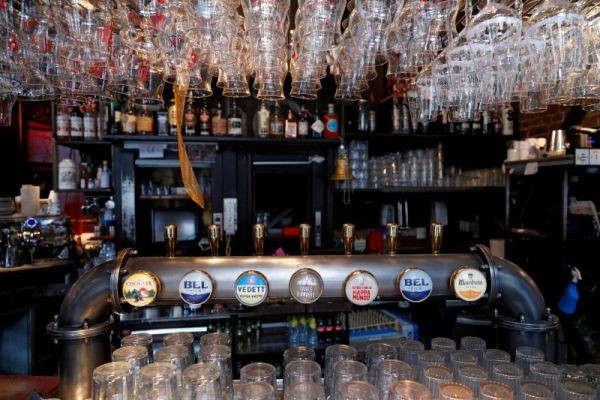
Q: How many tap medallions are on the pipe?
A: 7